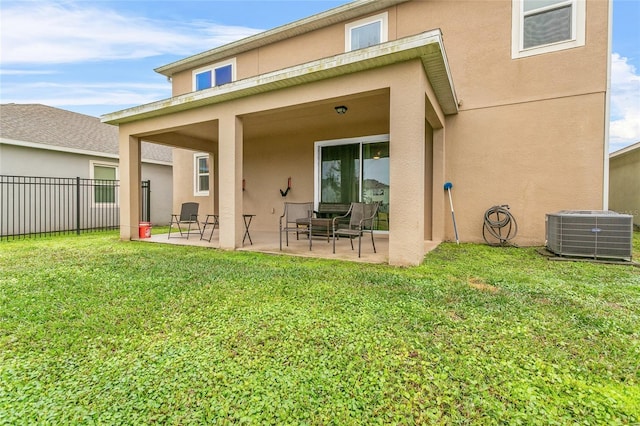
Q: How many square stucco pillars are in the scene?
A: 3